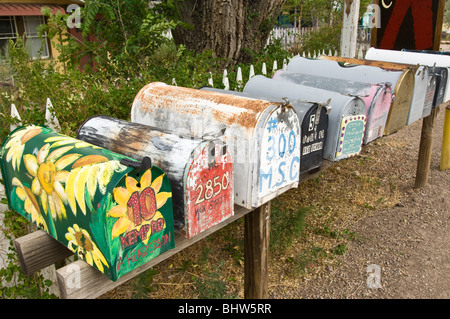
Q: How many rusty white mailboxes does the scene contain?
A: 1